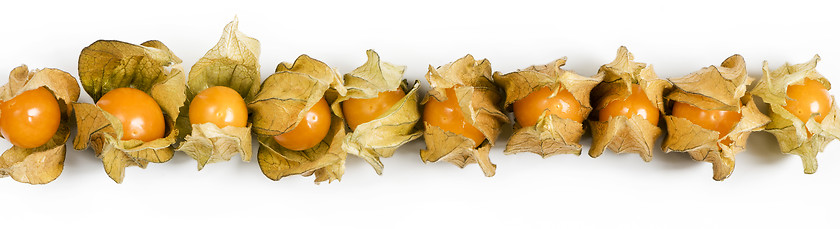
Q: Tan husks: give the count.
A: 10